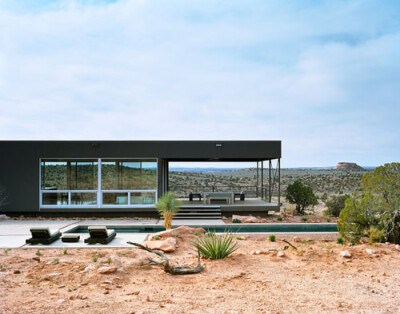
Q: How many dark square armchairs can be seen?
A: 2